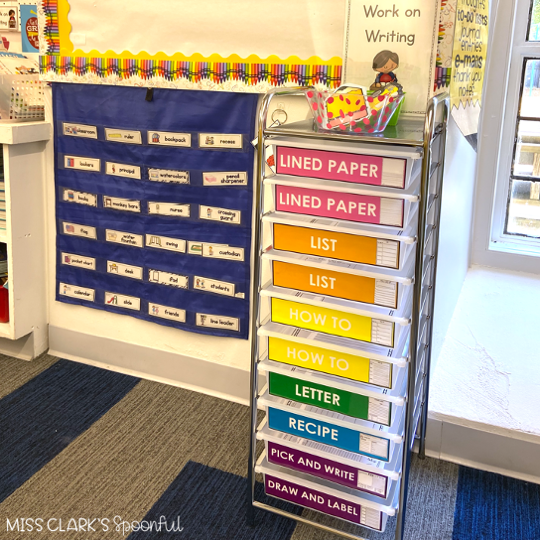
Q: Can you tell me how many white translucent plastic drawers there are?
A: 10